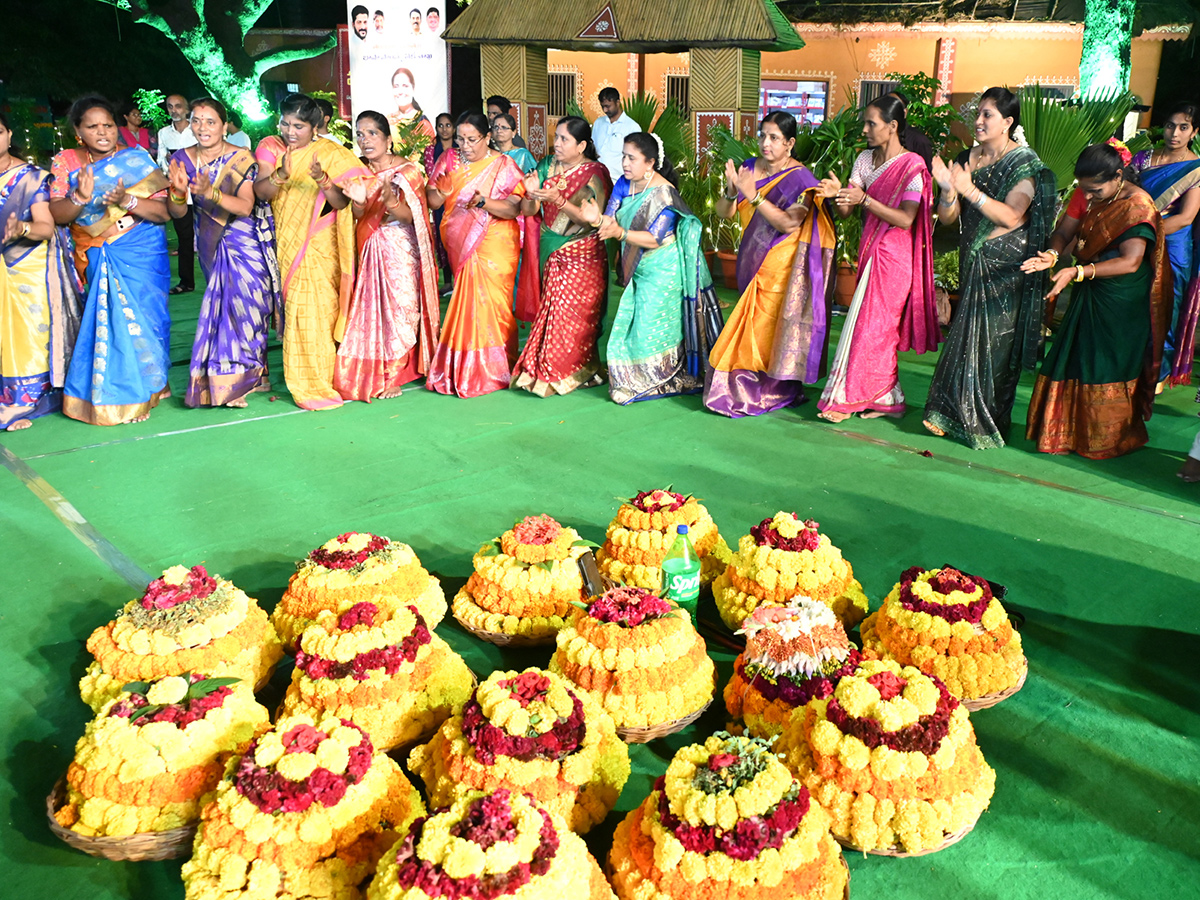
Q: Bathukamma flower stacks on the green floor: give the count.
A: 15